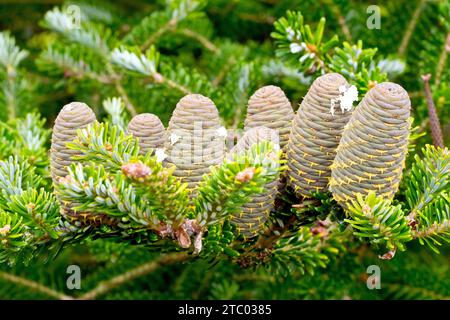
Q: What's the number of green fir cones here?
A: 7